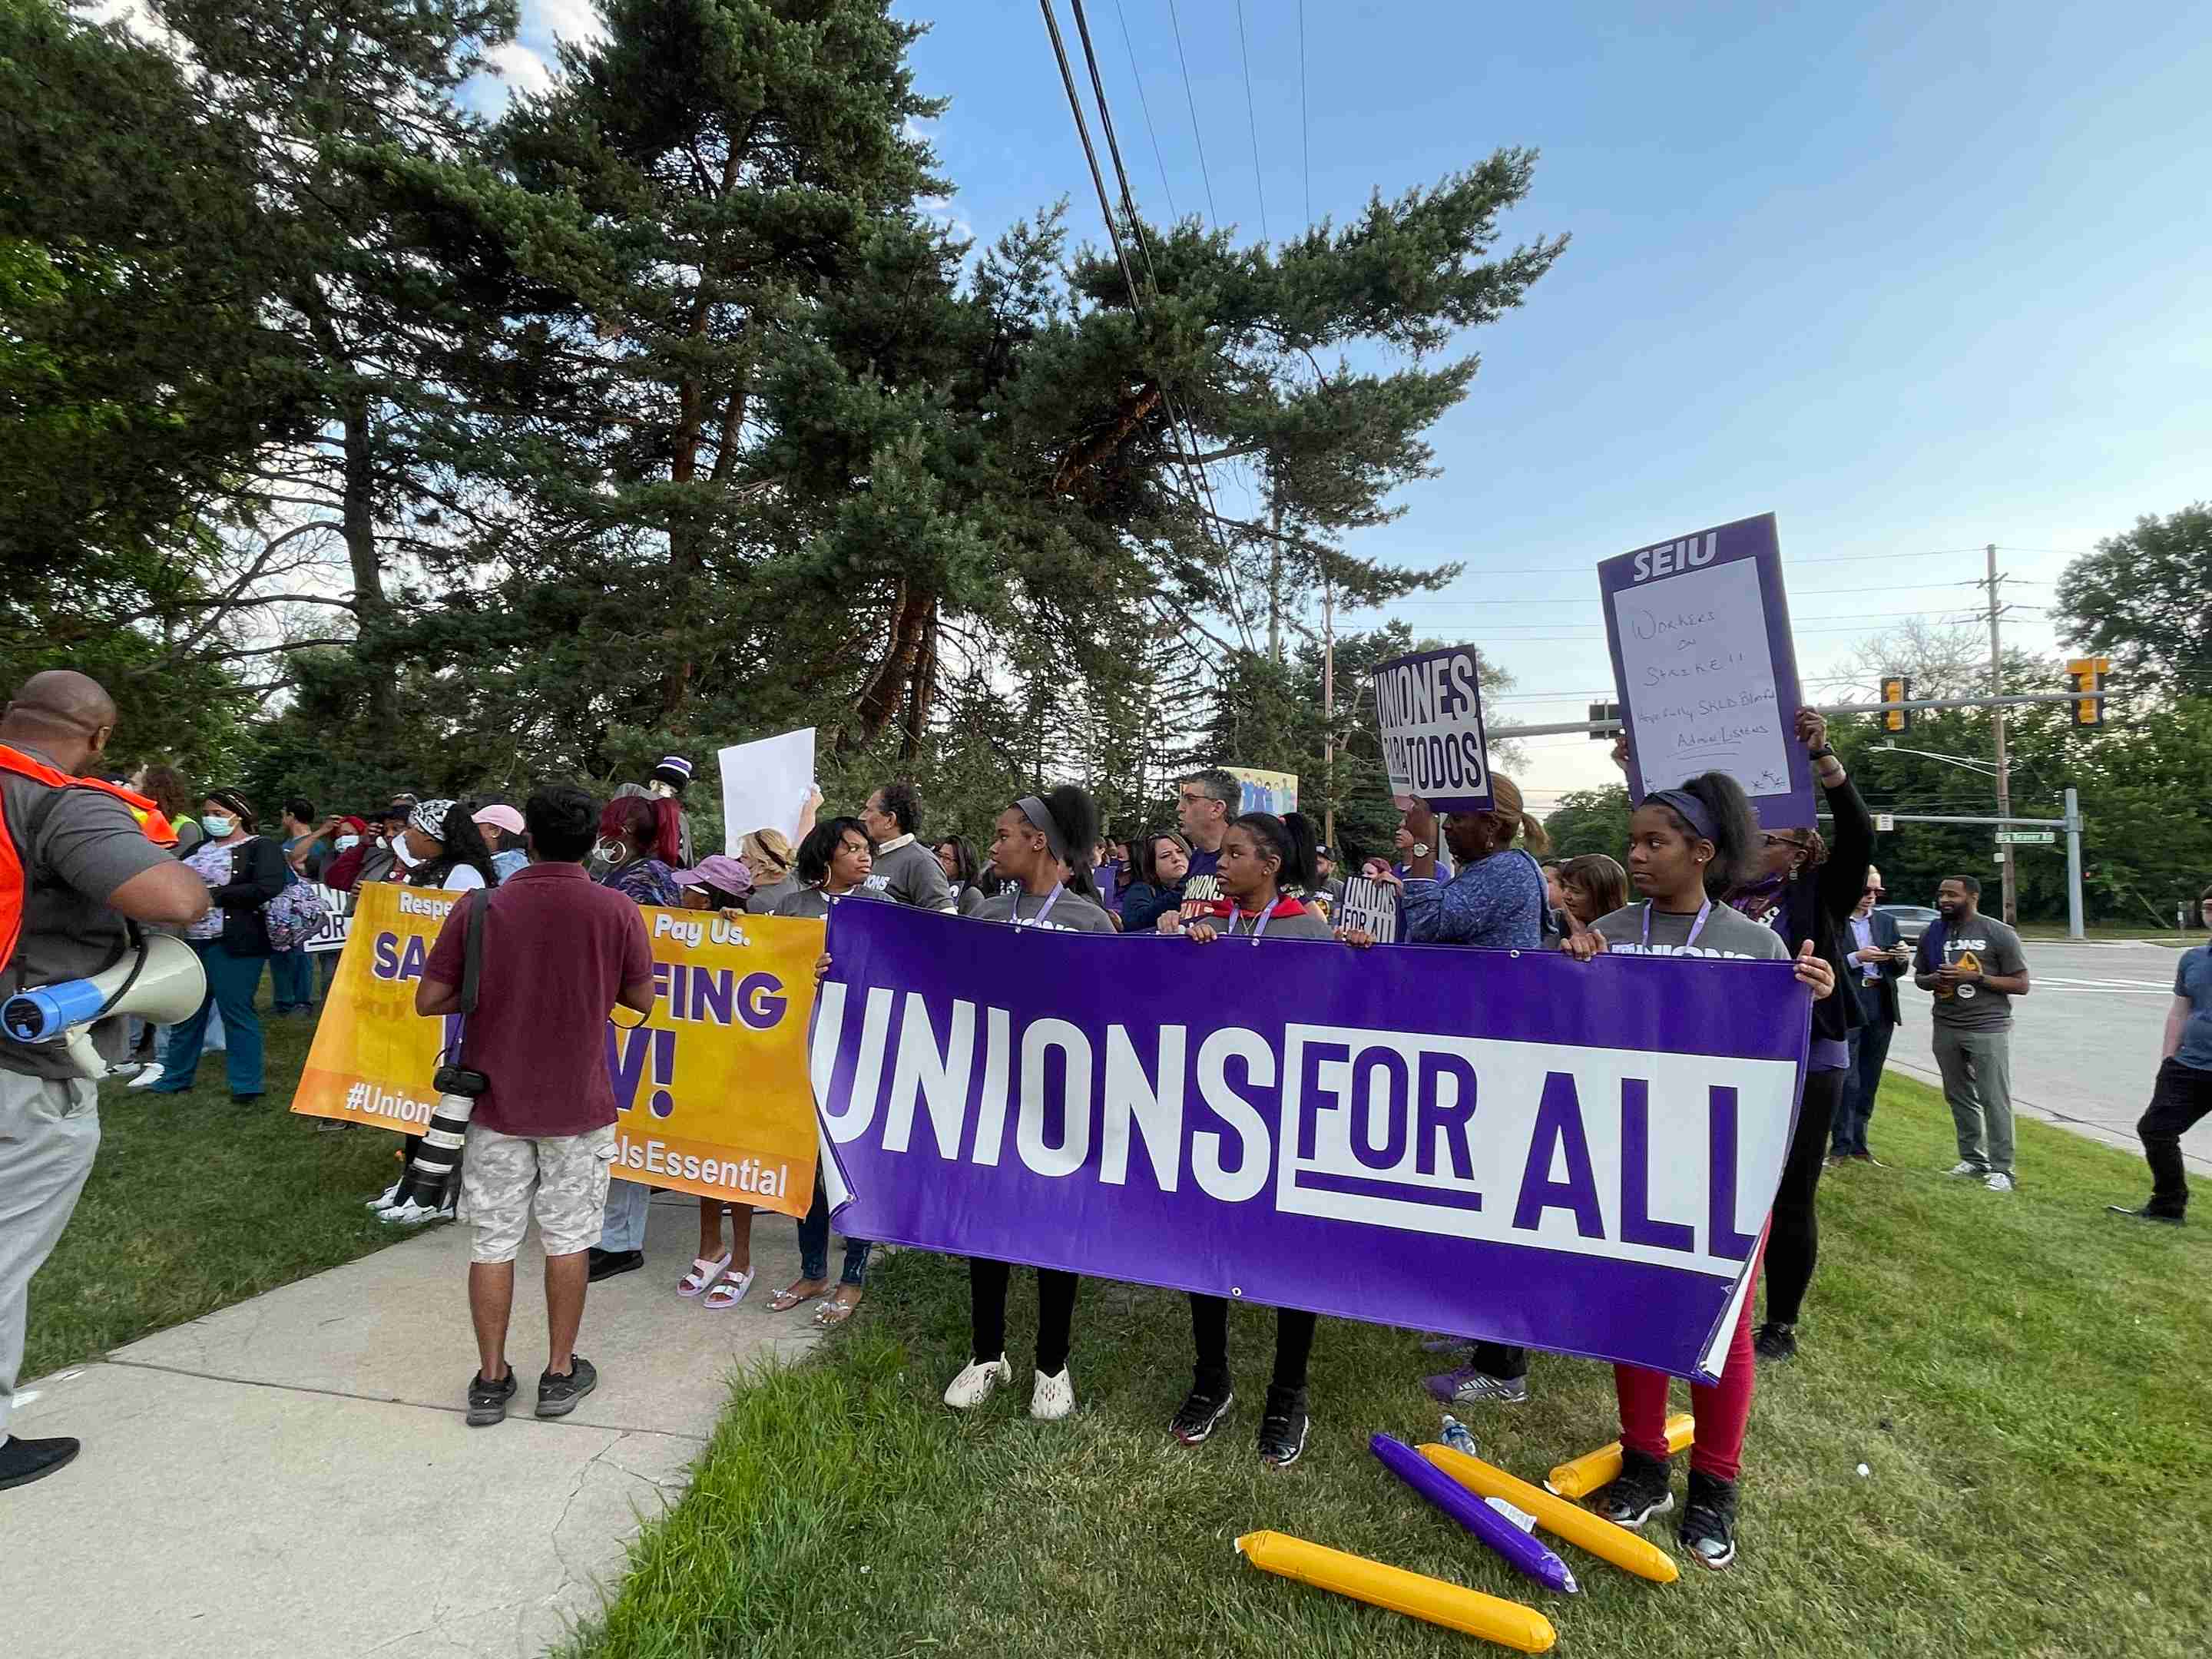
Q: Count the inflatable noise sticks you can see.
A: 4